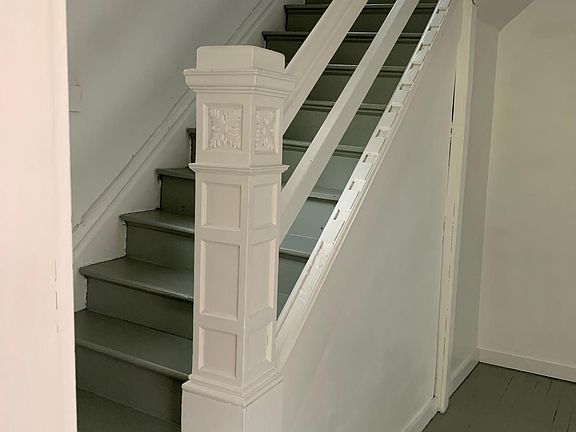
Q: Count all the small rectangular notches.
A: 10